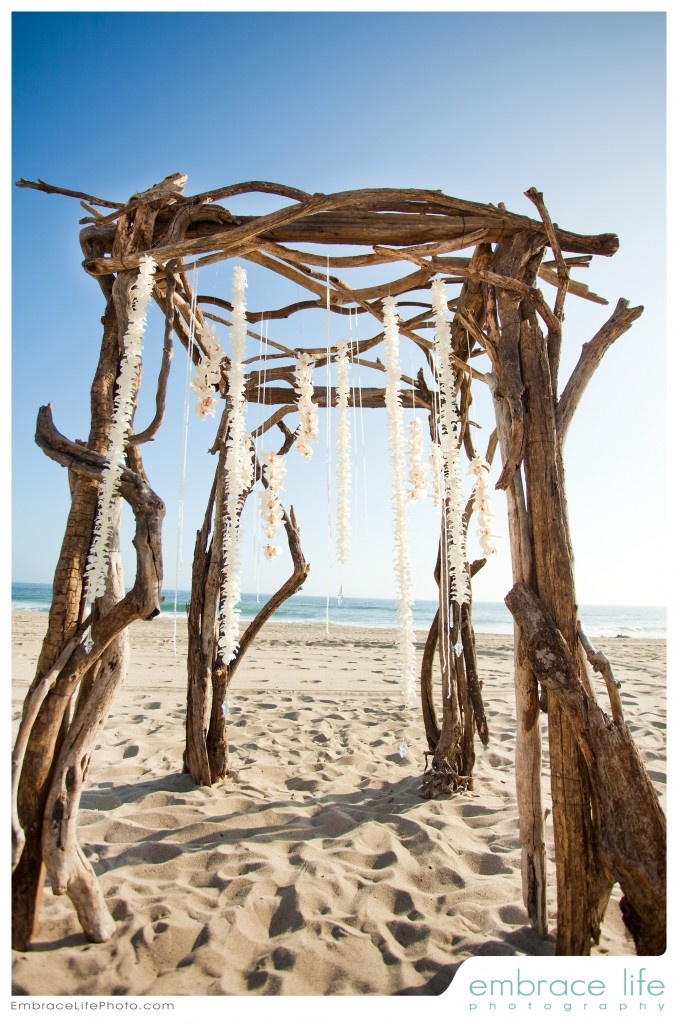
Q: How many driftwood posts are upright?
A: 4